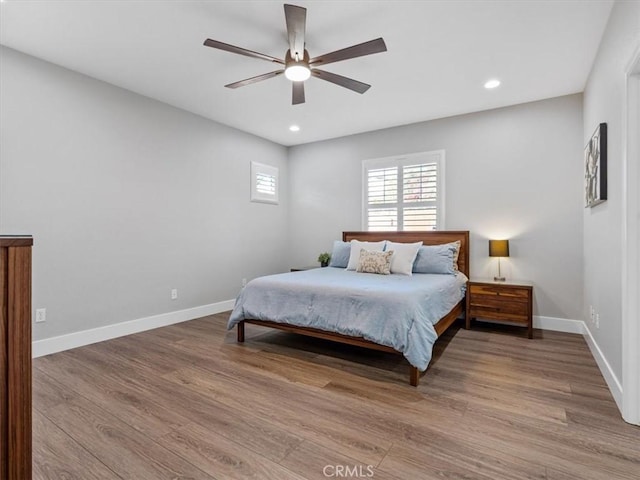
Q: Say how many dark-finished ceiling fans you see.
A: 1